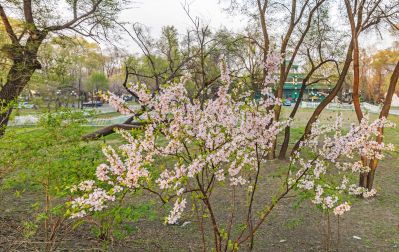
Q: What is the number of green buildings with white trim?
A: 1